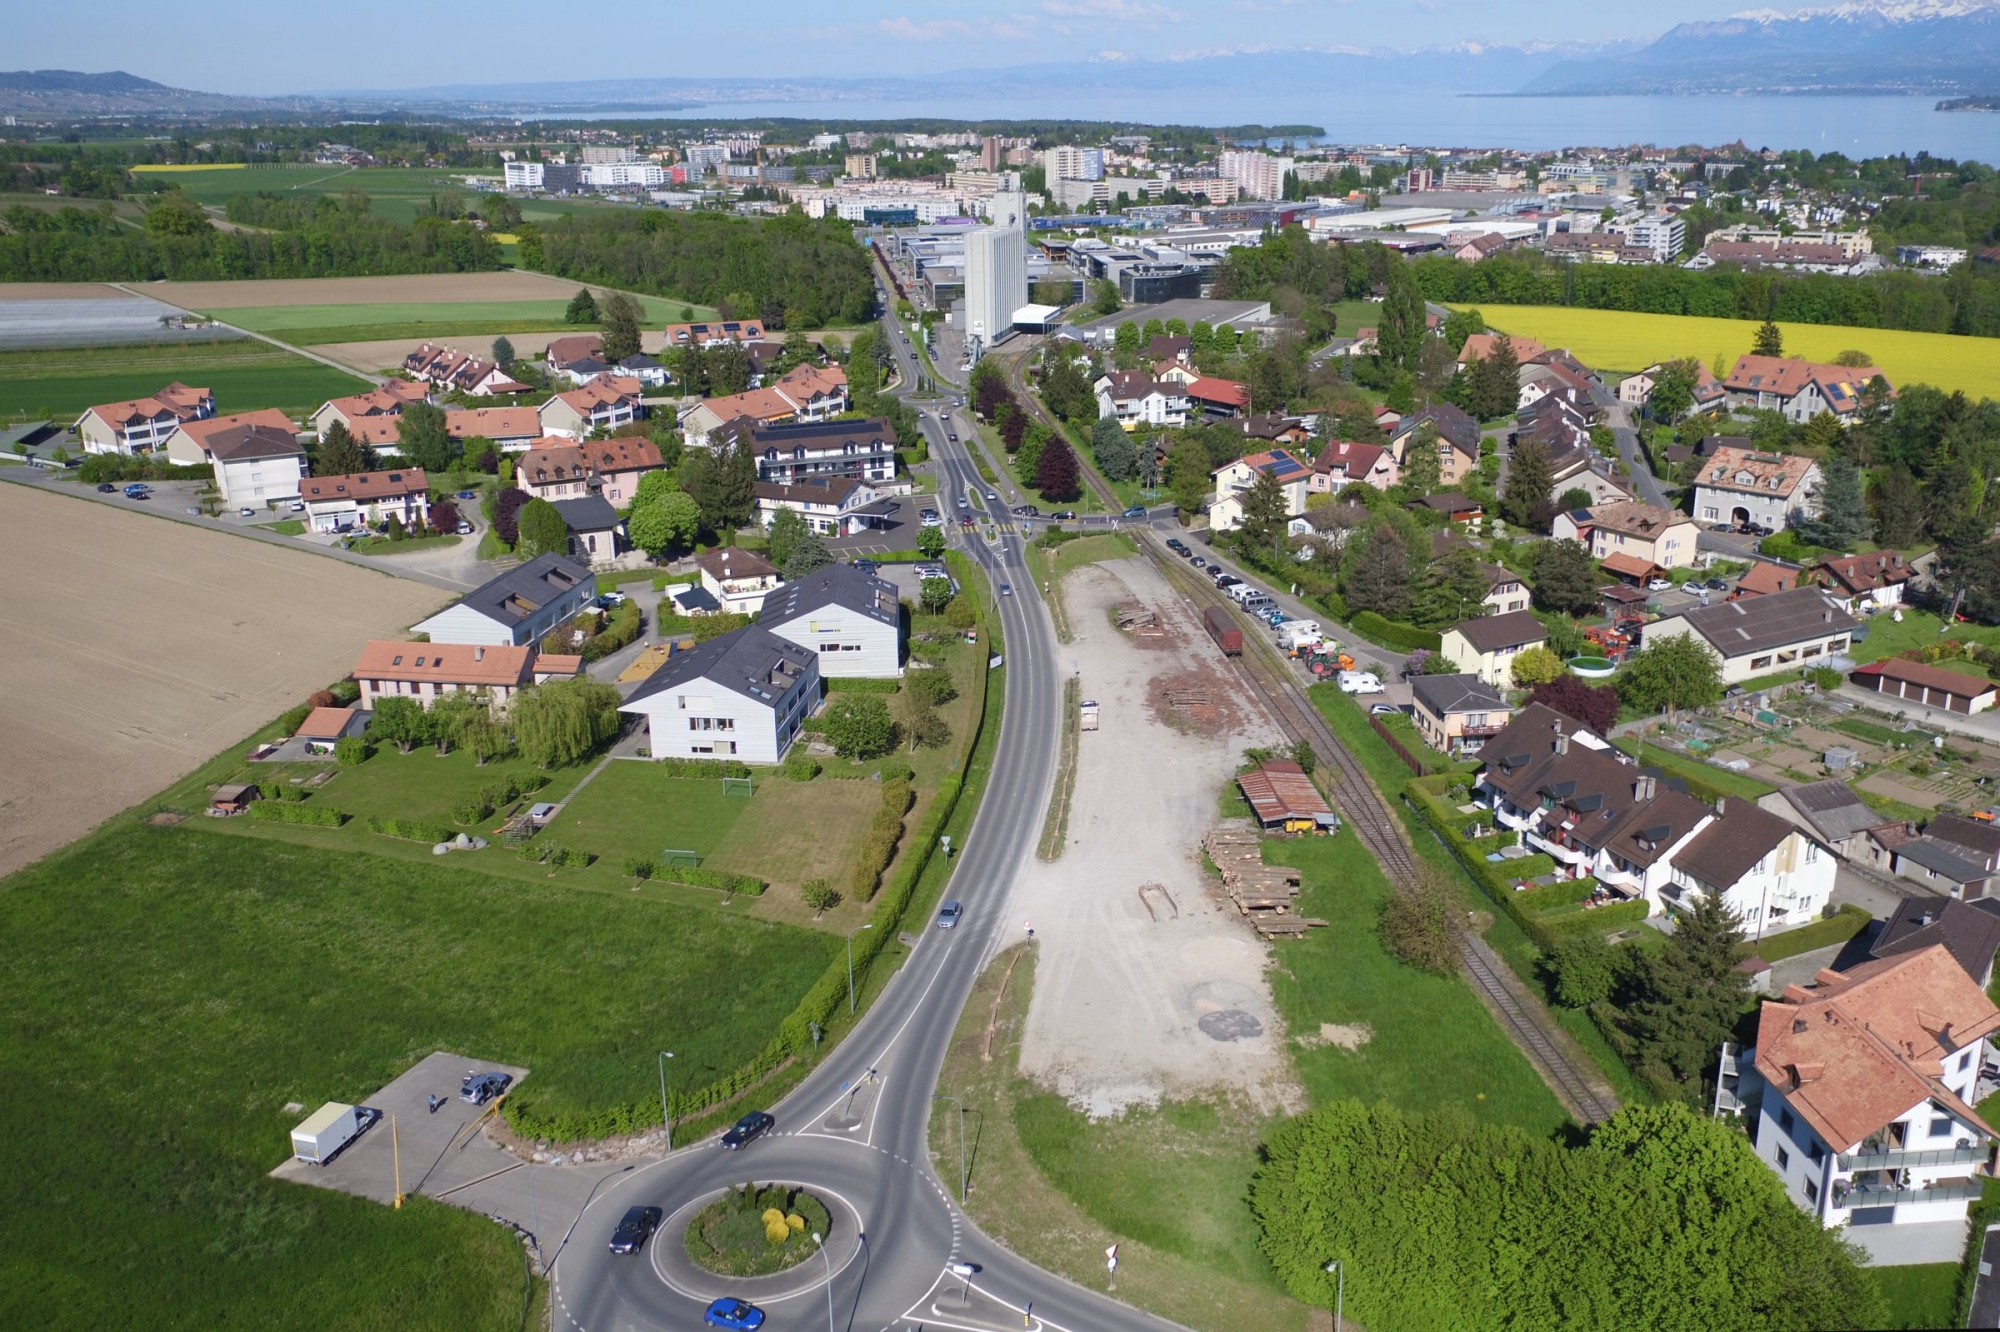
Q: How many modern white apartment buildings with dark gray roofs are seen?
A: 3